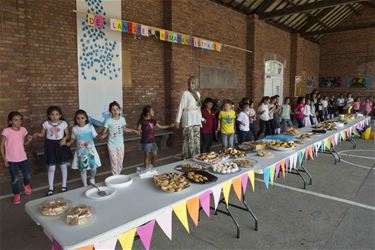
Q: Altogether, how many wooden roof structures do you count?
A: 1